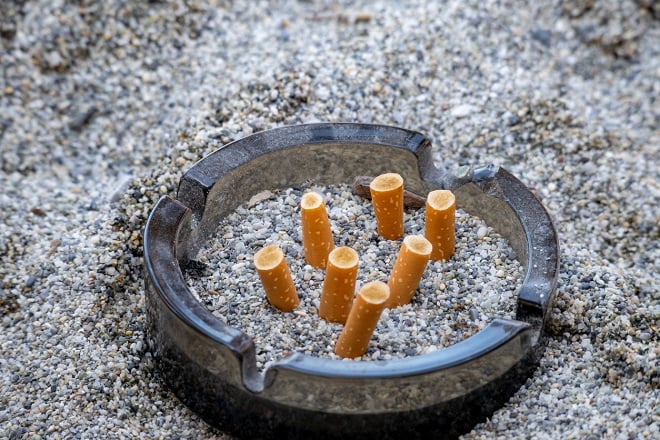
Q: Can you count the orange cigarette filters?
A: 7